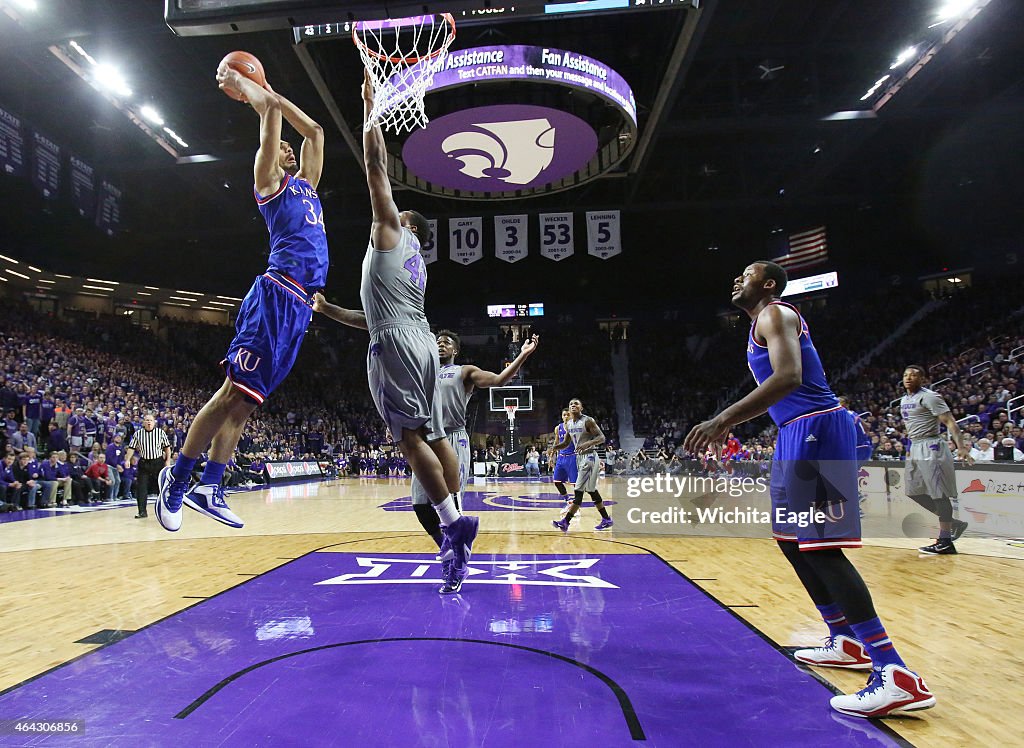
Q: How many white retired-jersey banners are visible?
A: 5